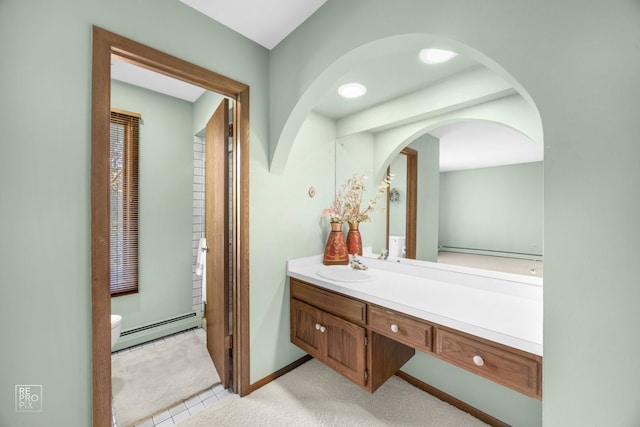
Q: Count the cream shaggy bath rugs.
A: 1